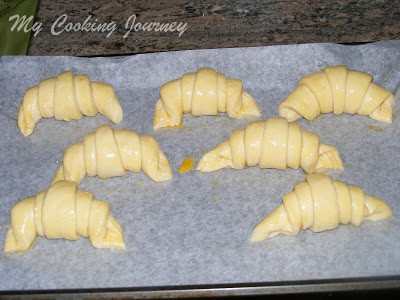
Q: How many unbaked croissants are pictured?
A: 7